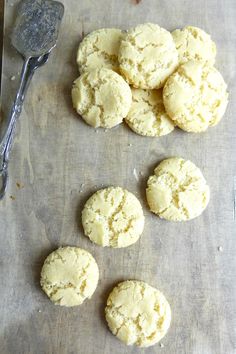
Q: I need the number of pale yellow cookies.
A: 10